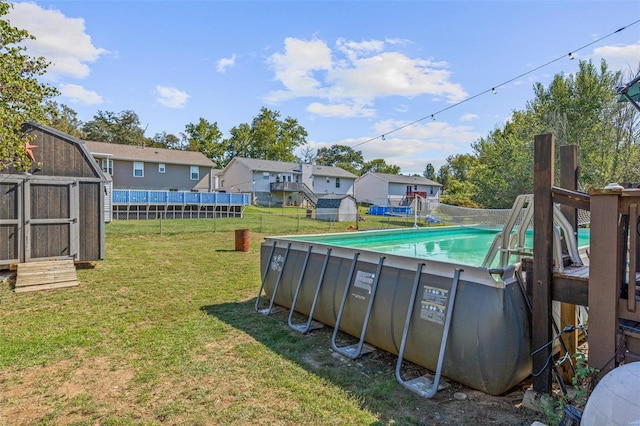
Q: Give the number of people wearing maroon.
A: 0